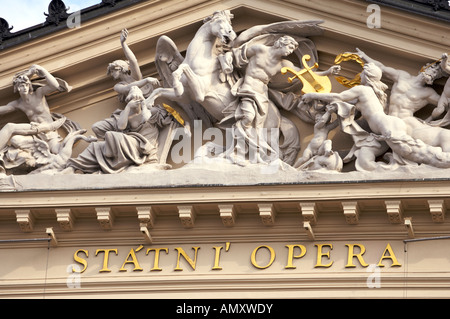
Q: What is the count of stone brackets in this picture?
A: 11